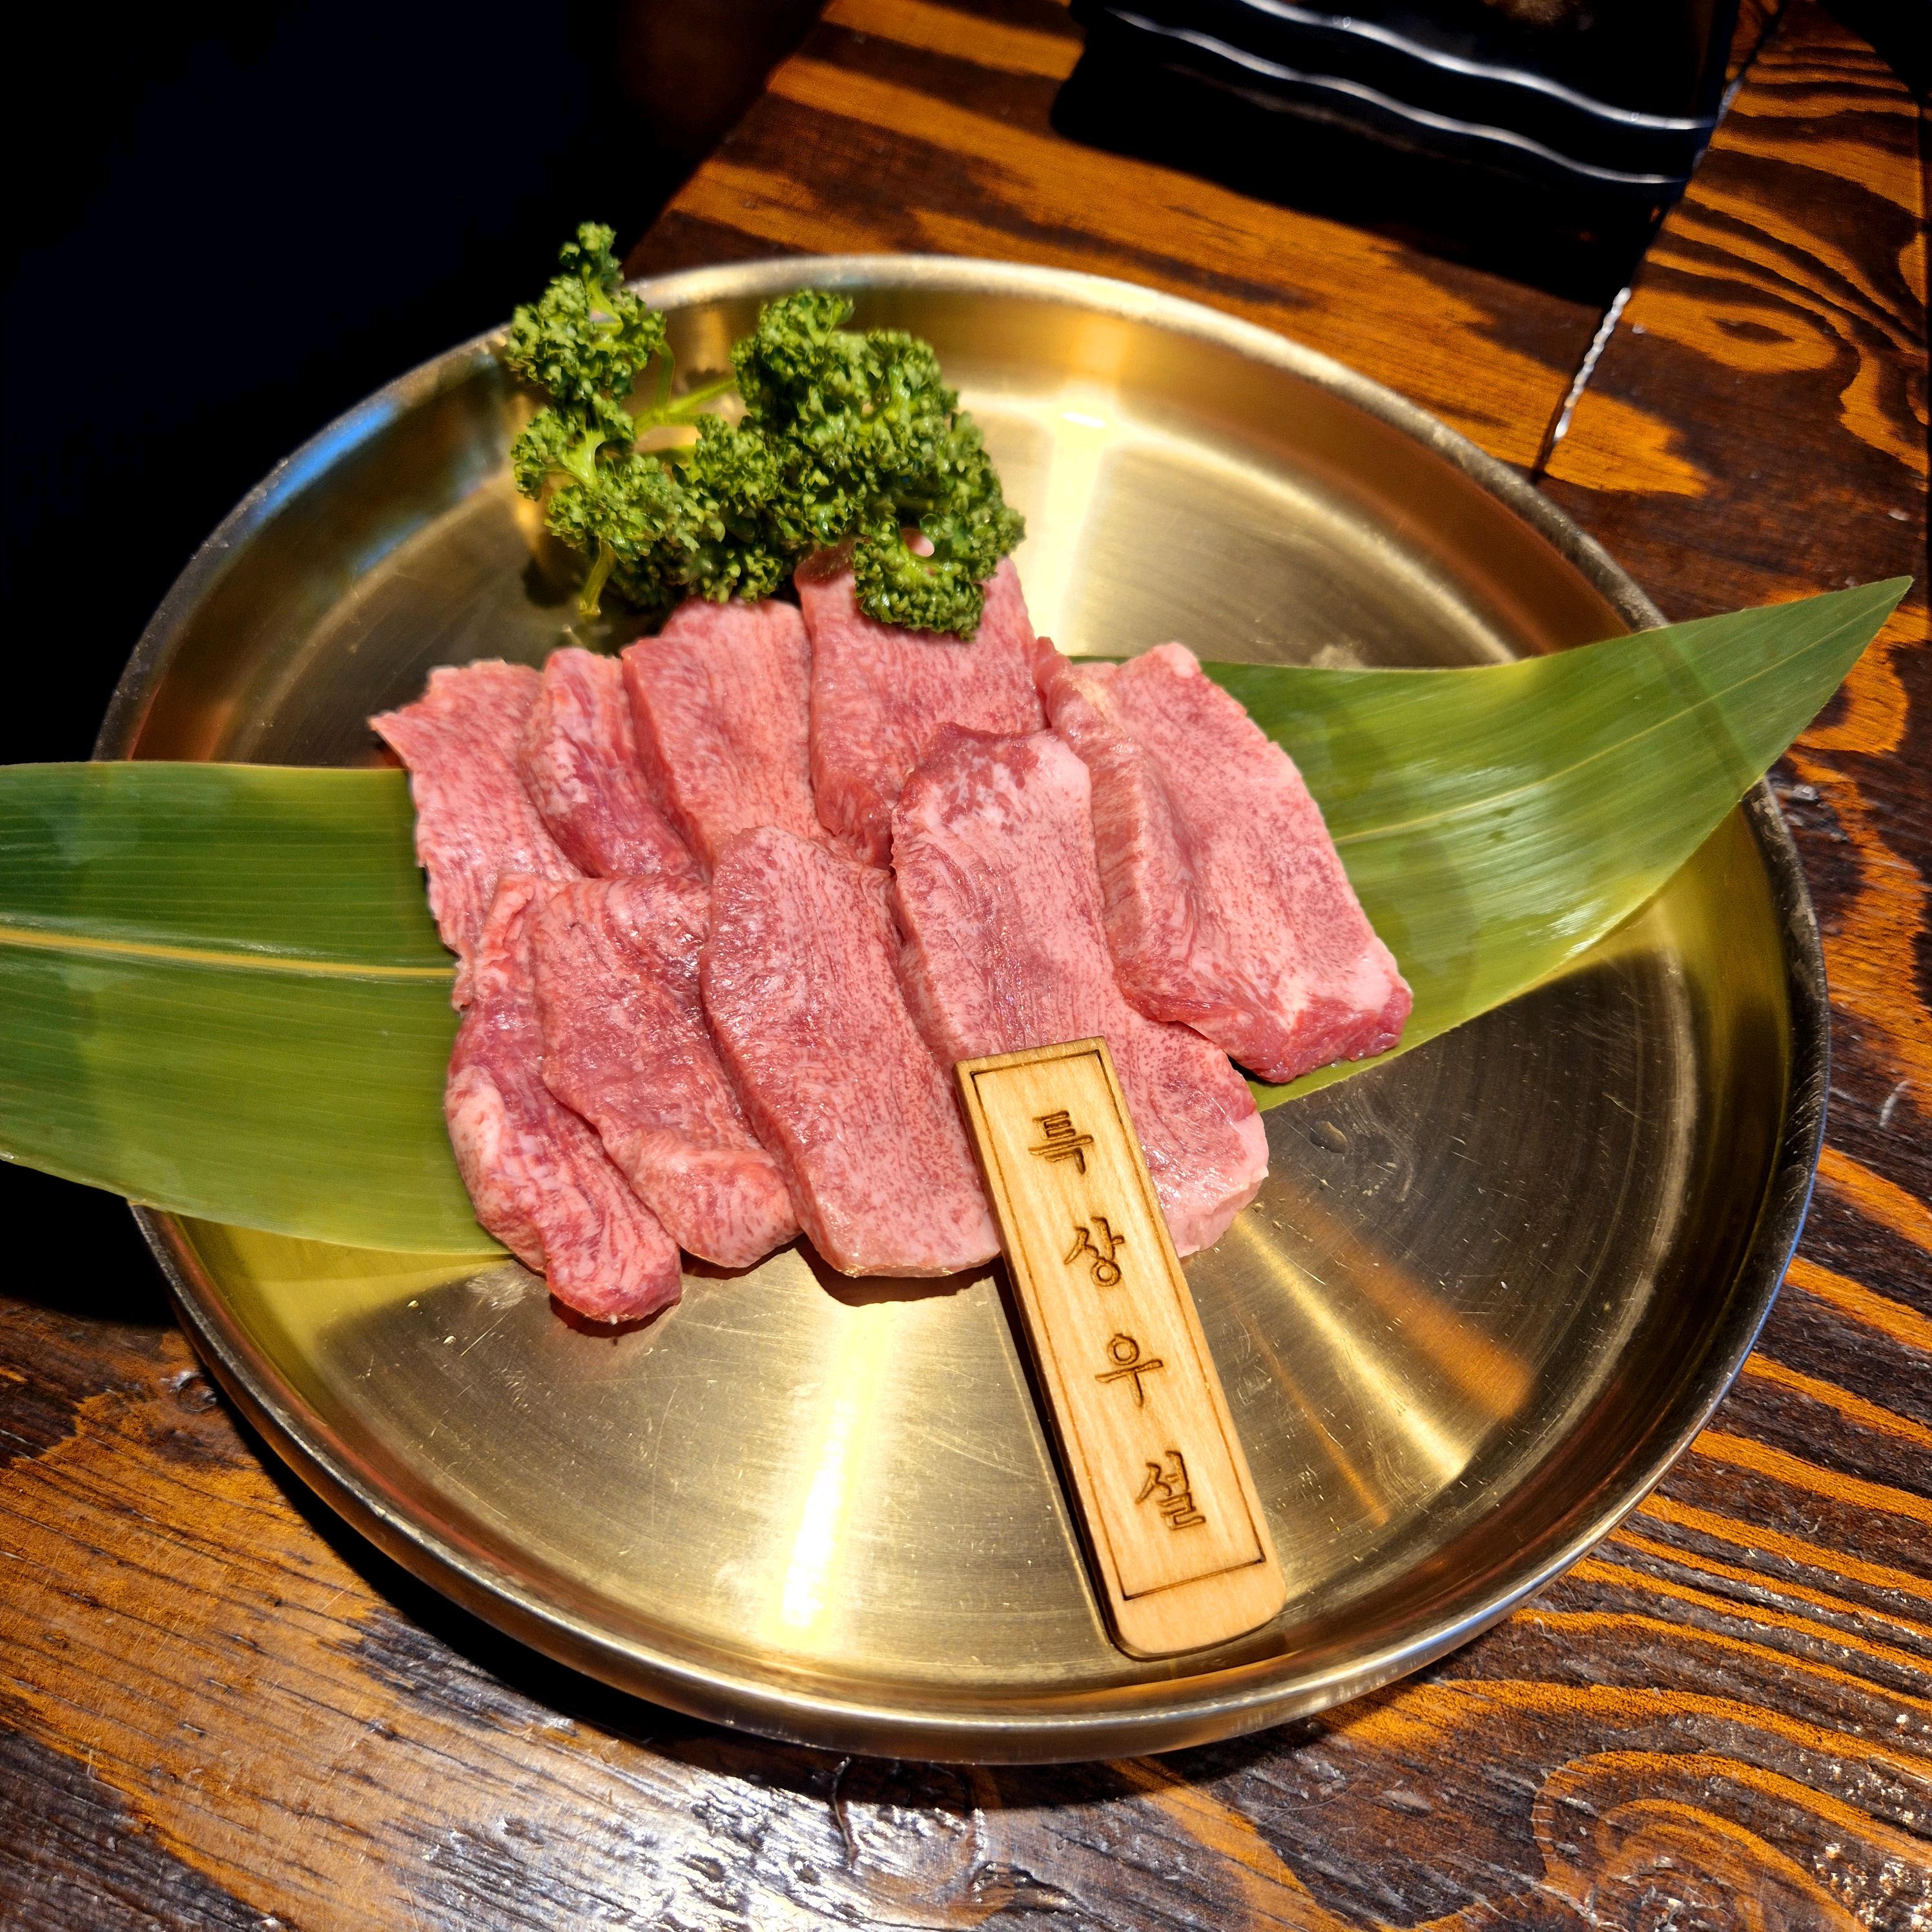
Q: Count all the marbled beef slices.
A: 9